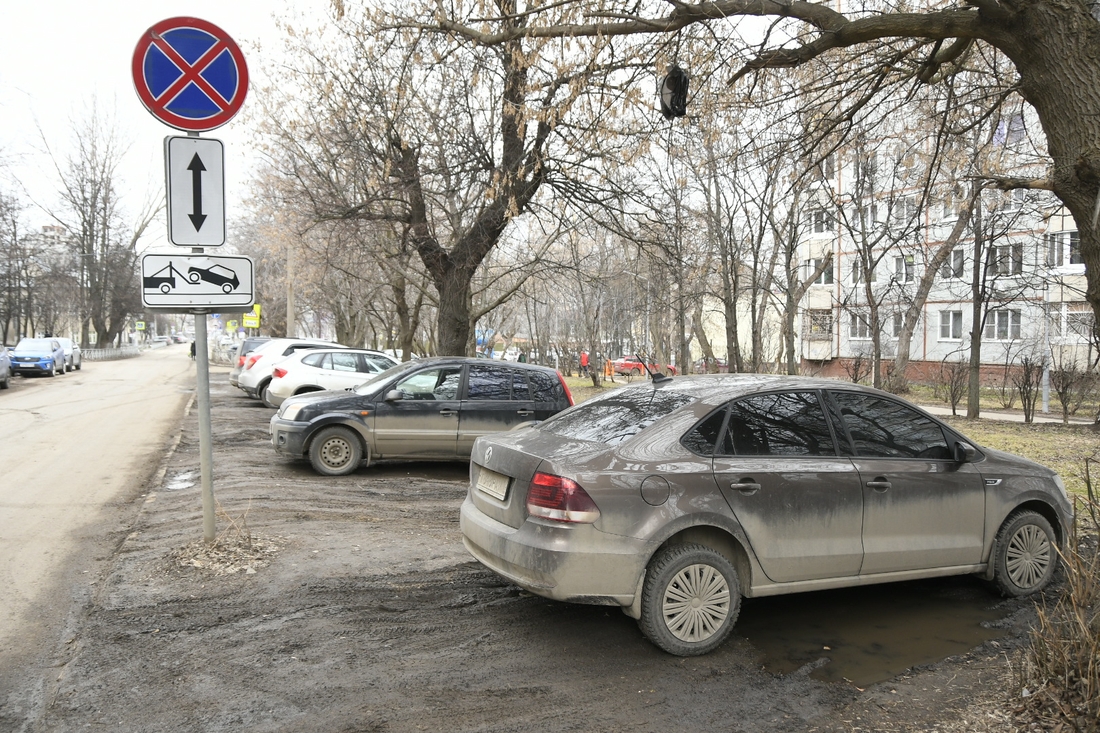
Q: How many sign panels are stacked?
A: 3